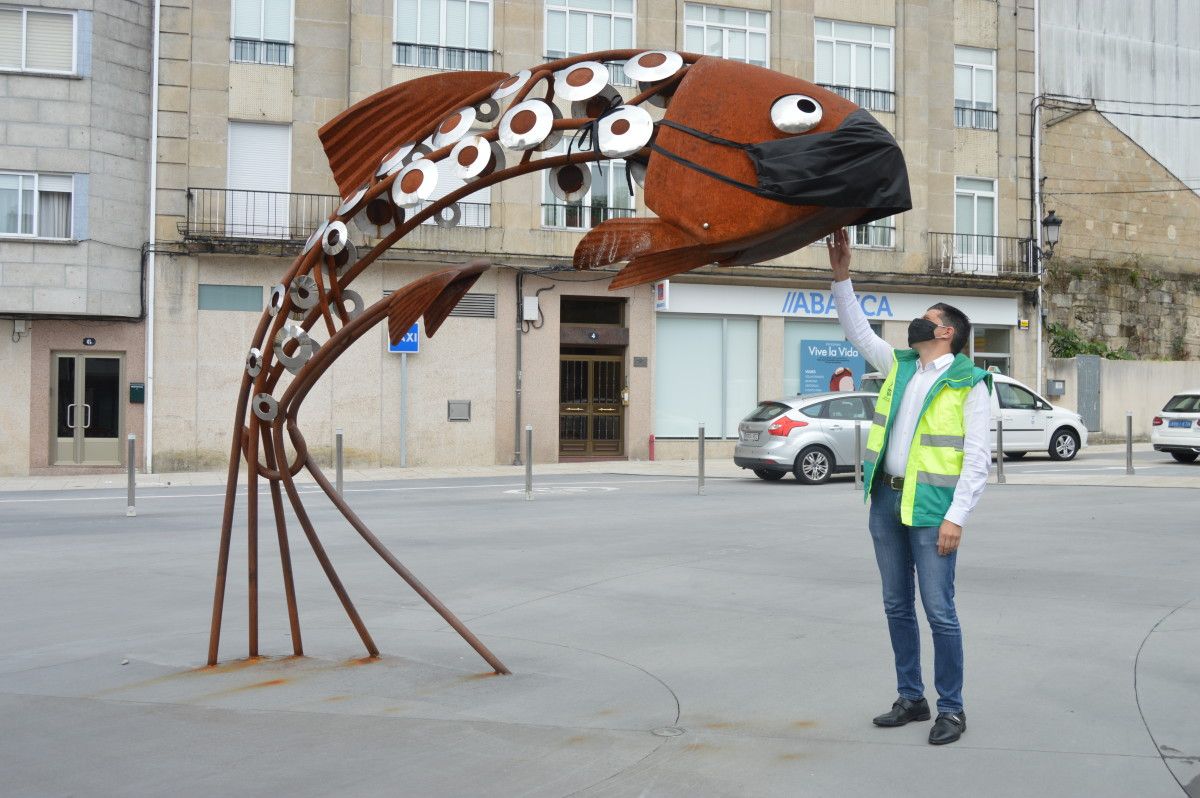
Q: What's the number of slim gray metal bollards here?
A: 7